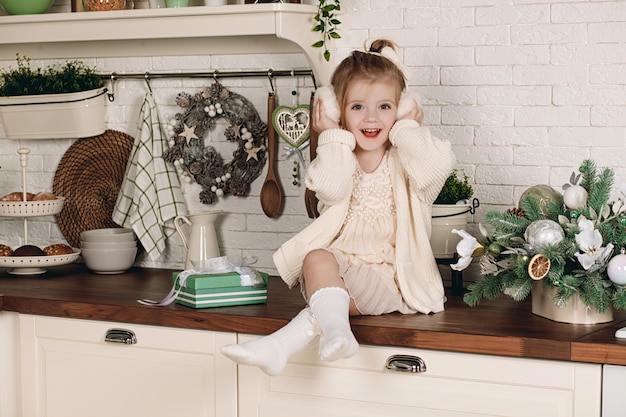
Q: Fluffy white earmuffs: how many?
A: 2